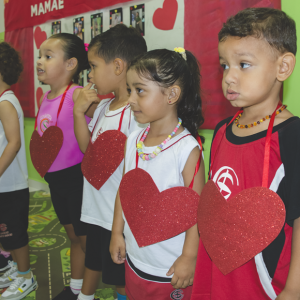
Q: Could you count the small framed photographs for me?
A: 5